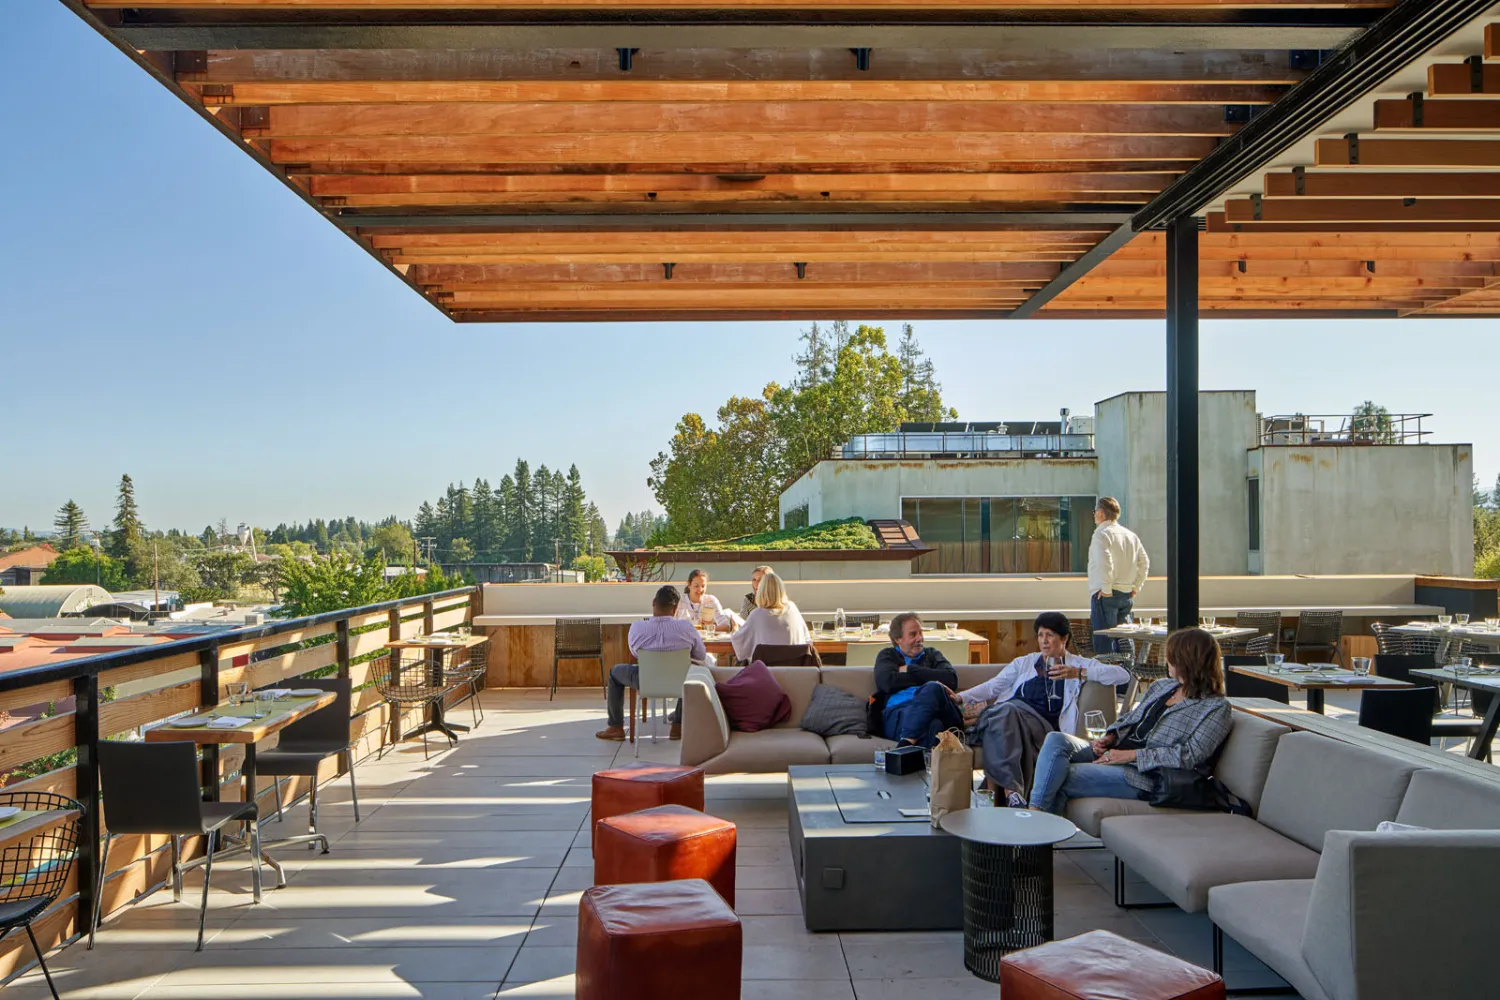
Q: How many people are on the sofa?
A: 3